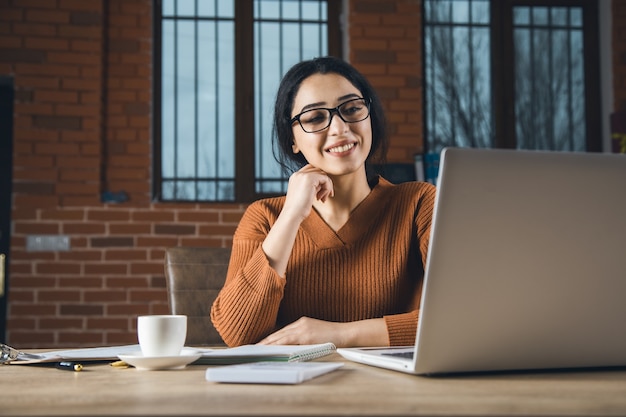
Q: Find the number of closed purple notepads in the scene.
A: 0